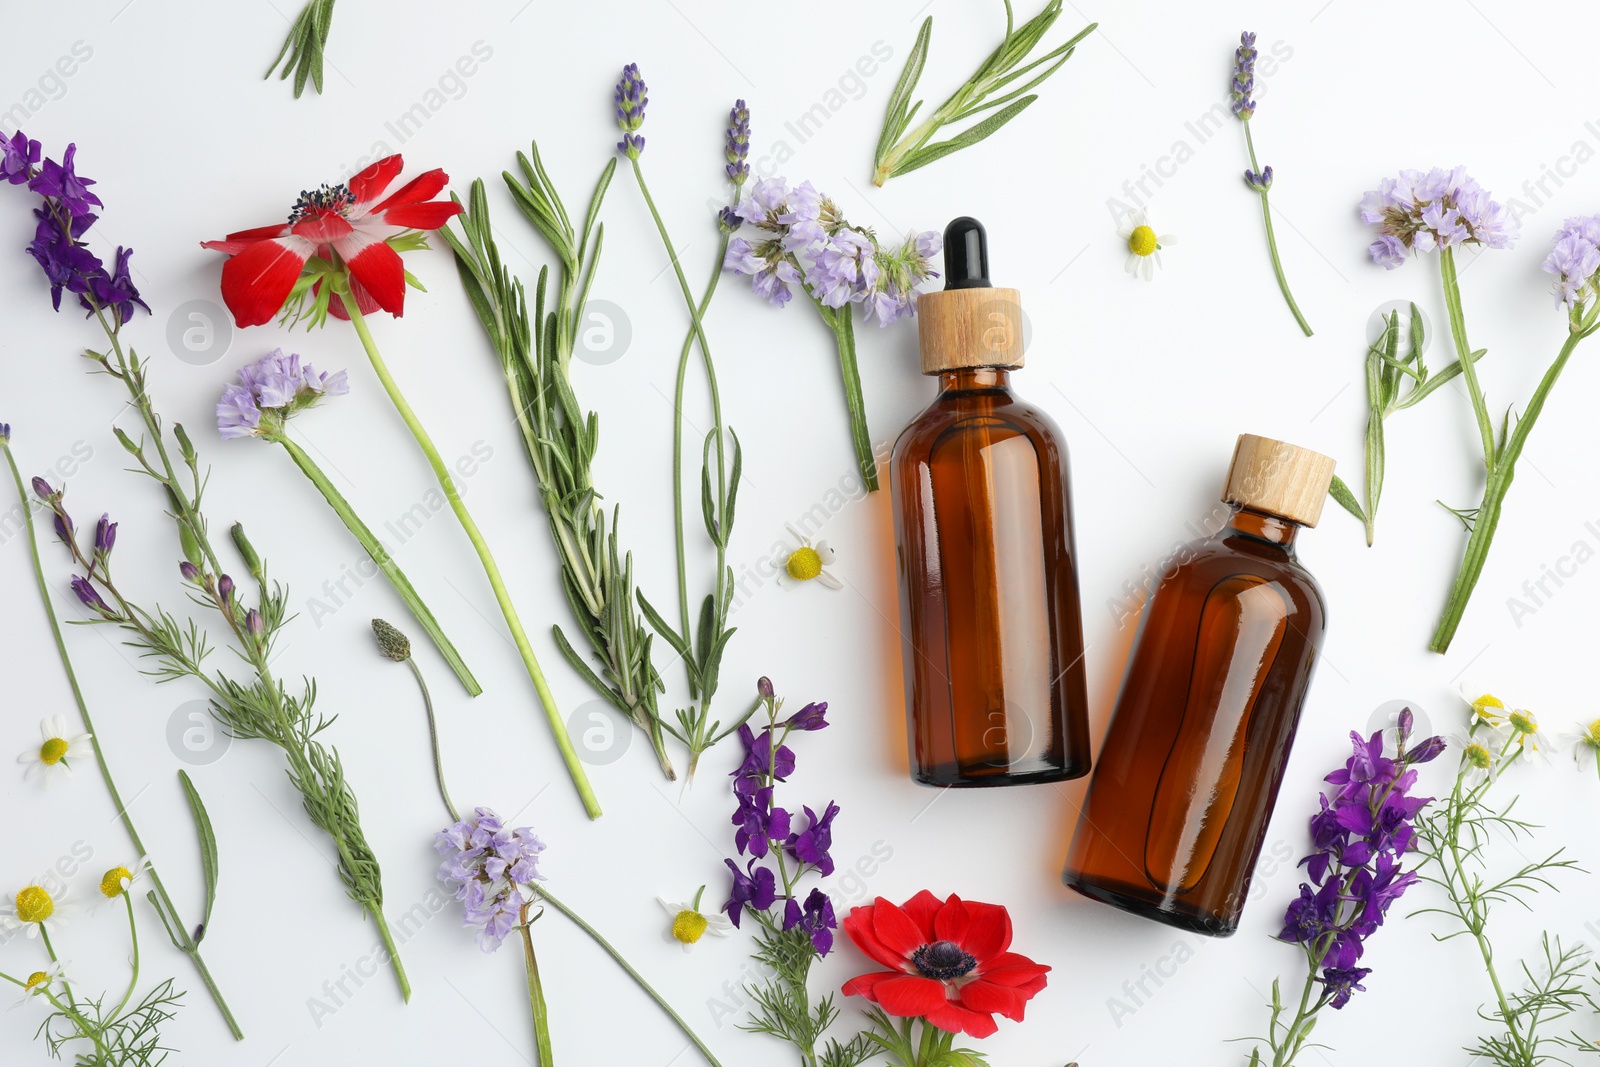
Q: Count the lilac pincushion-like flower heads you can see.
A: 5